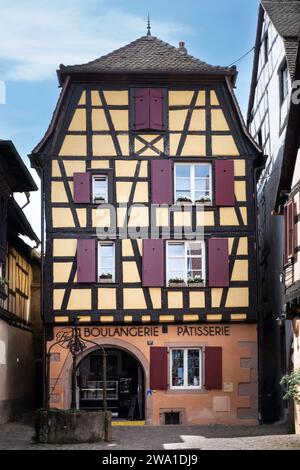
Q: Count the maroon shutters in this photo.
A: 10